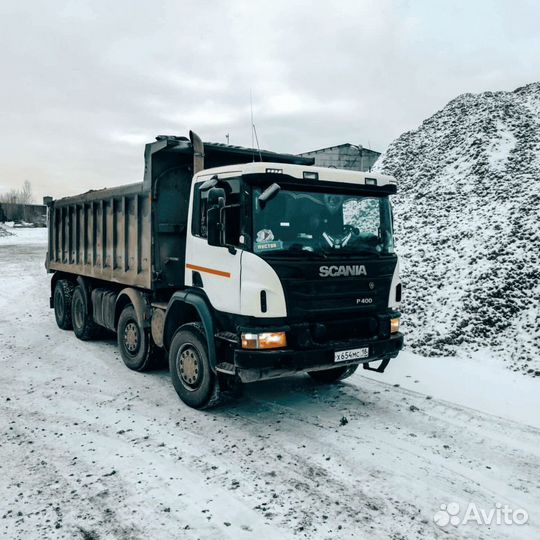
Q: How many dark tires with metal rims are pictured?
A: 4